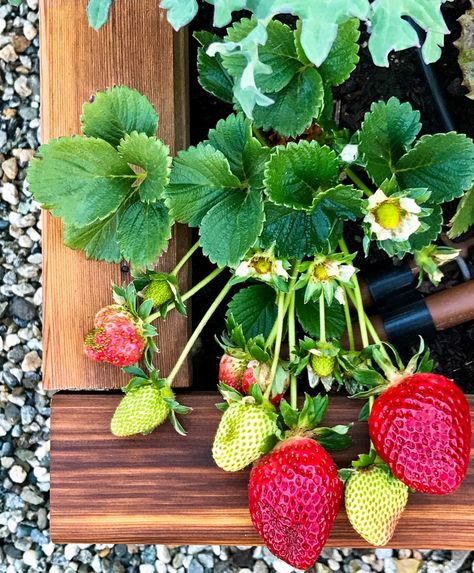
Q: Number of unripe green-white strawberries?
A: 5